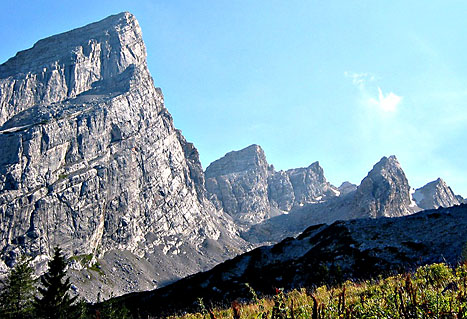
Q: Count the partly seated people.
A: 0